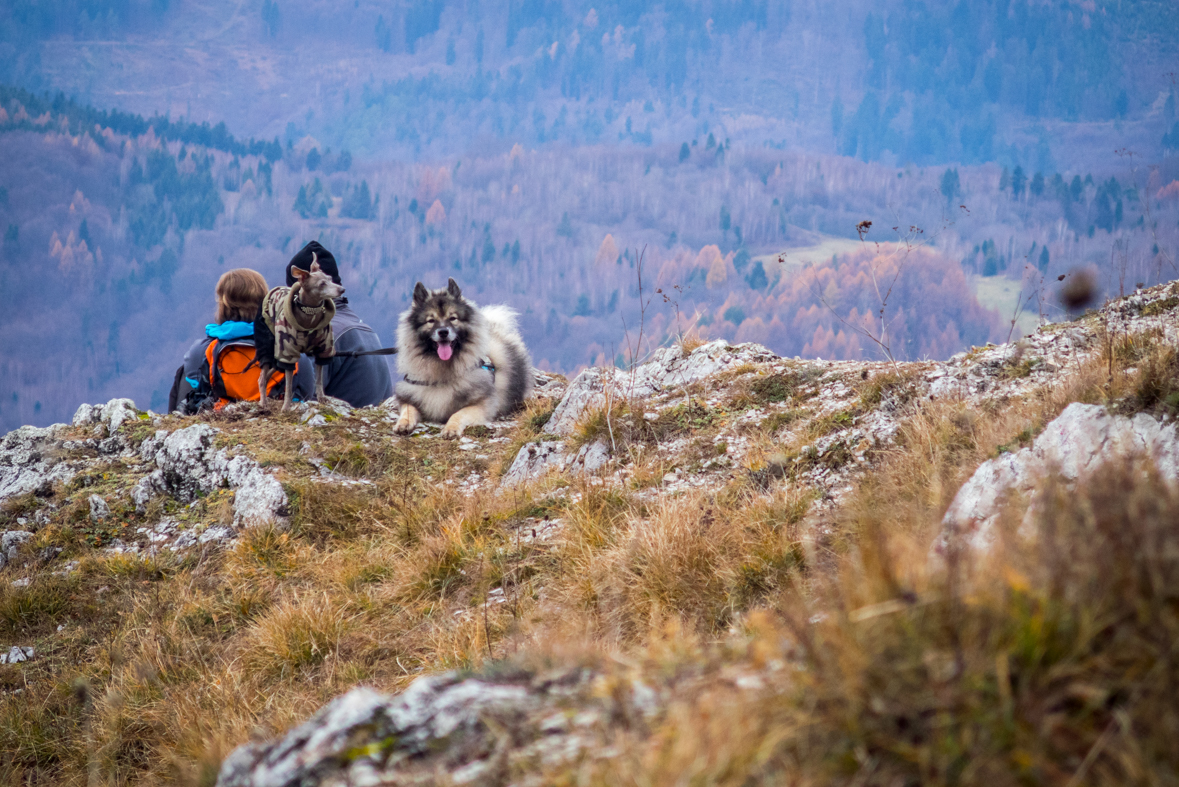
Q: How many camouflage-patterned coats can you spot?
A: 1